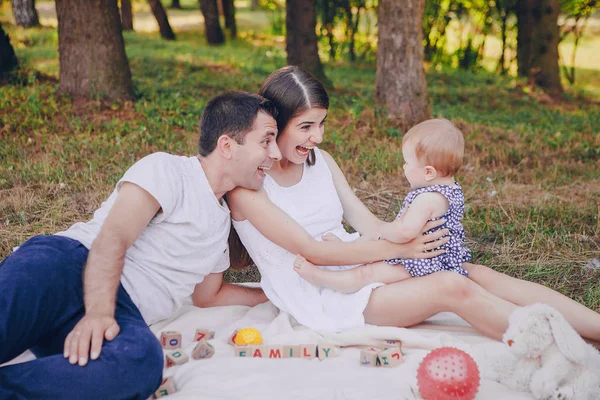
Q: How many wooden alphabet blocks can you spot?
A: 15